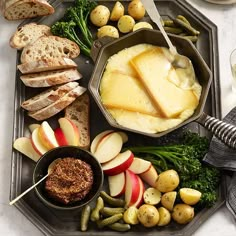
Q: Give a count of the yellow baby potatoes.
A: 14